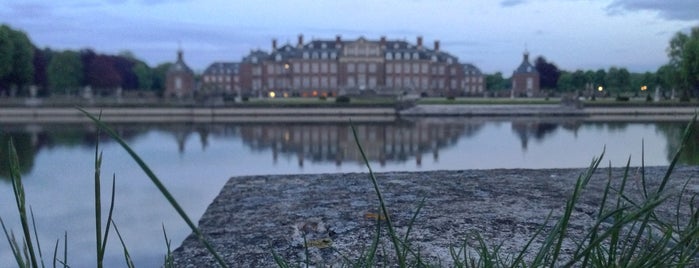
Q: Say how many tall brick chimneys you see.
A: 6